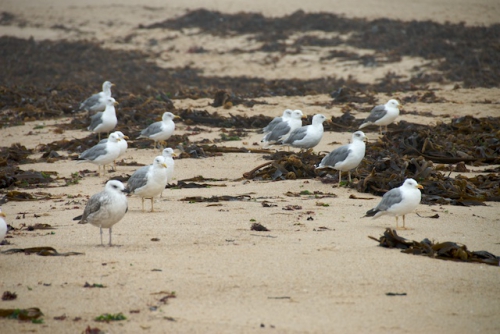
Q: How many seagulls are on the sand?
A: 15